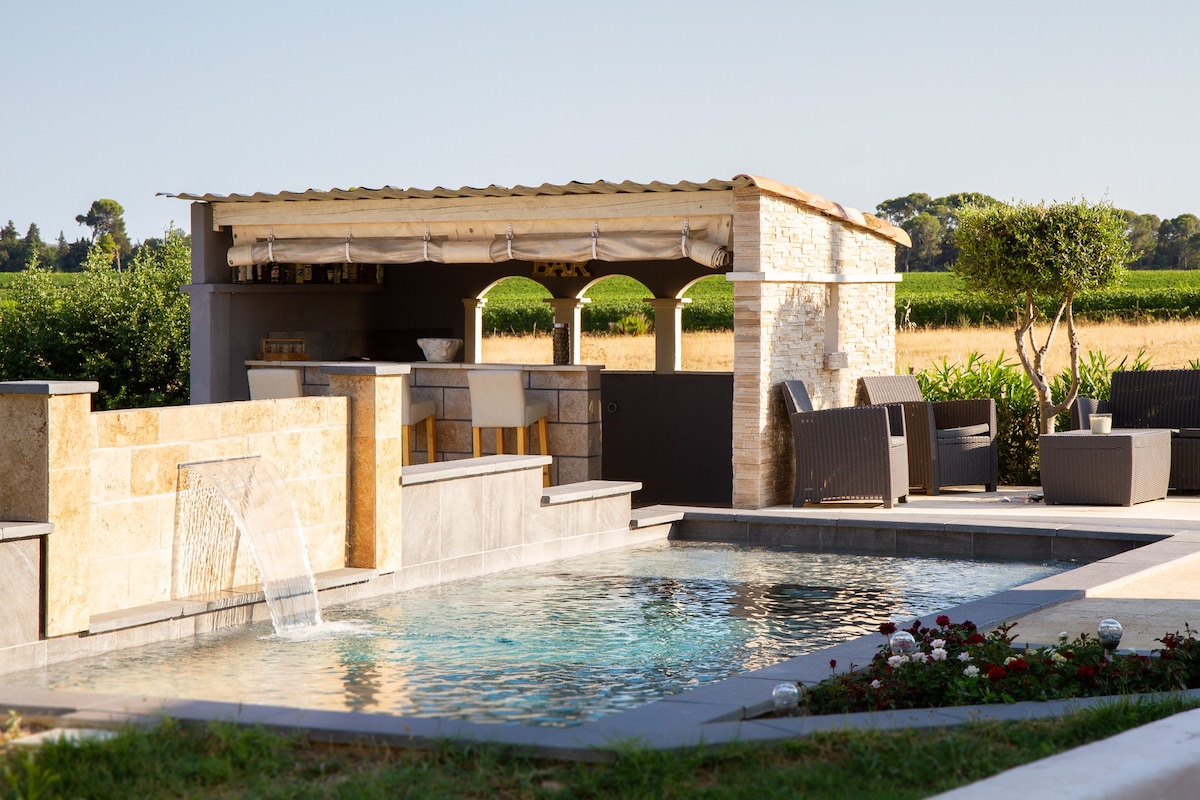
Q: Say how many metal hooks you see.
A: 6